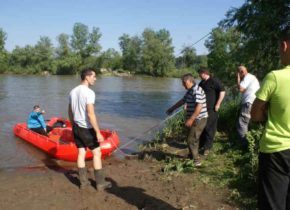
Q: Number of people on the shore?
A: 5